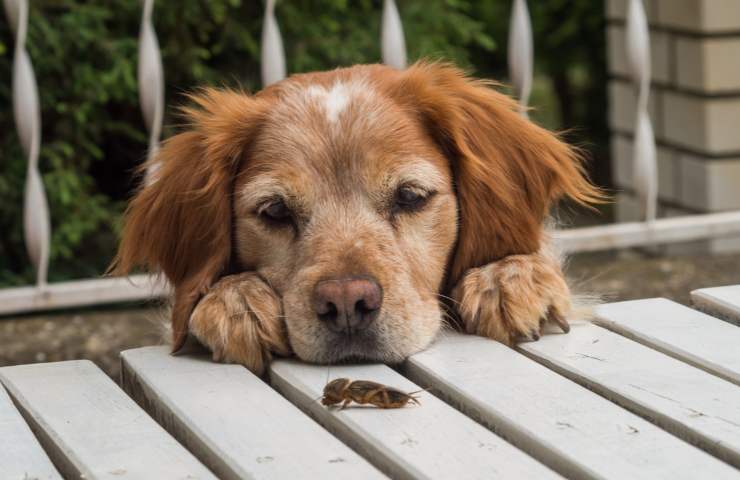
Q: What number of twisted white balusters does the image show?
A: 6